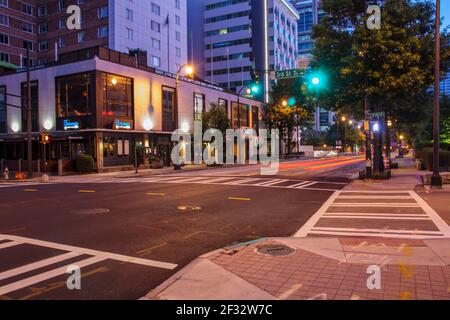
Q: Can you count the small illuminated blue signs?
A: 2